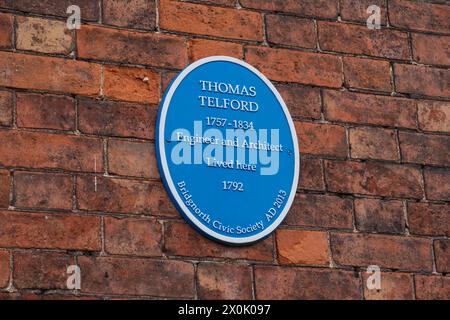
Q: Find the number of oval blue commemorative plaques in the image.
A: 1